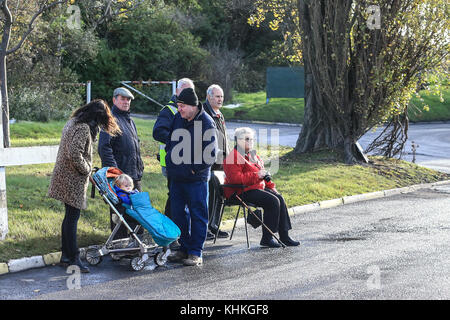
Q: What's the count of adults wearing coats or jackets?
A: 6